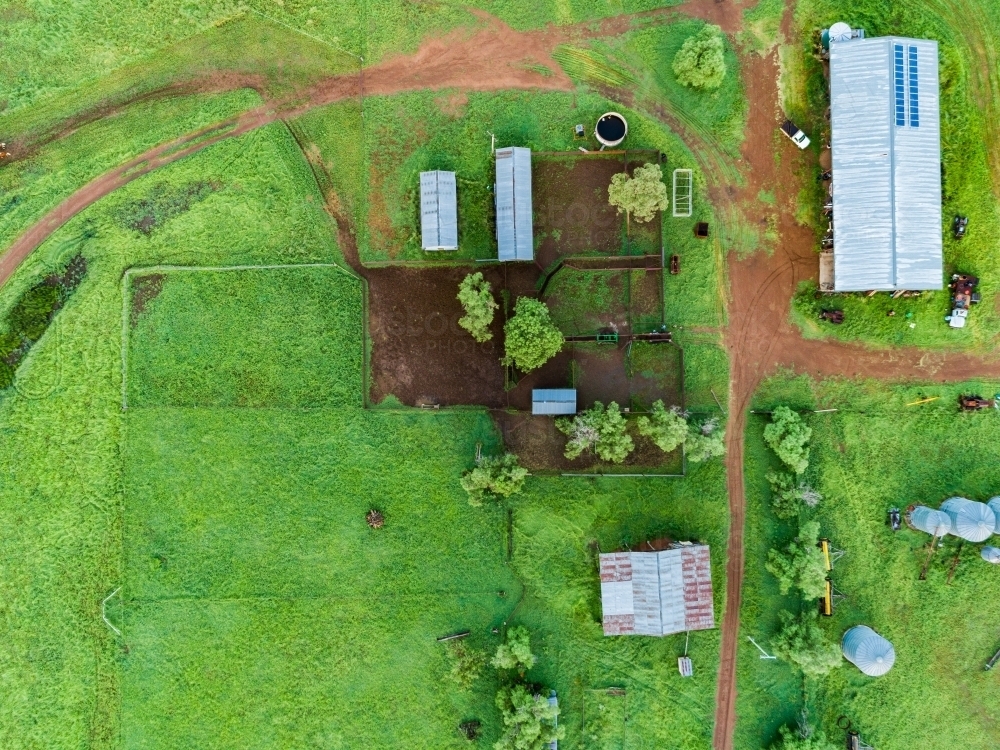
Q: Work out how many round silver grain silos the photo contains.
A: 5